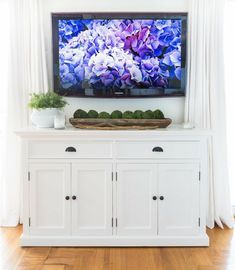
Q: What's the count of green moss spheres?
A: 8